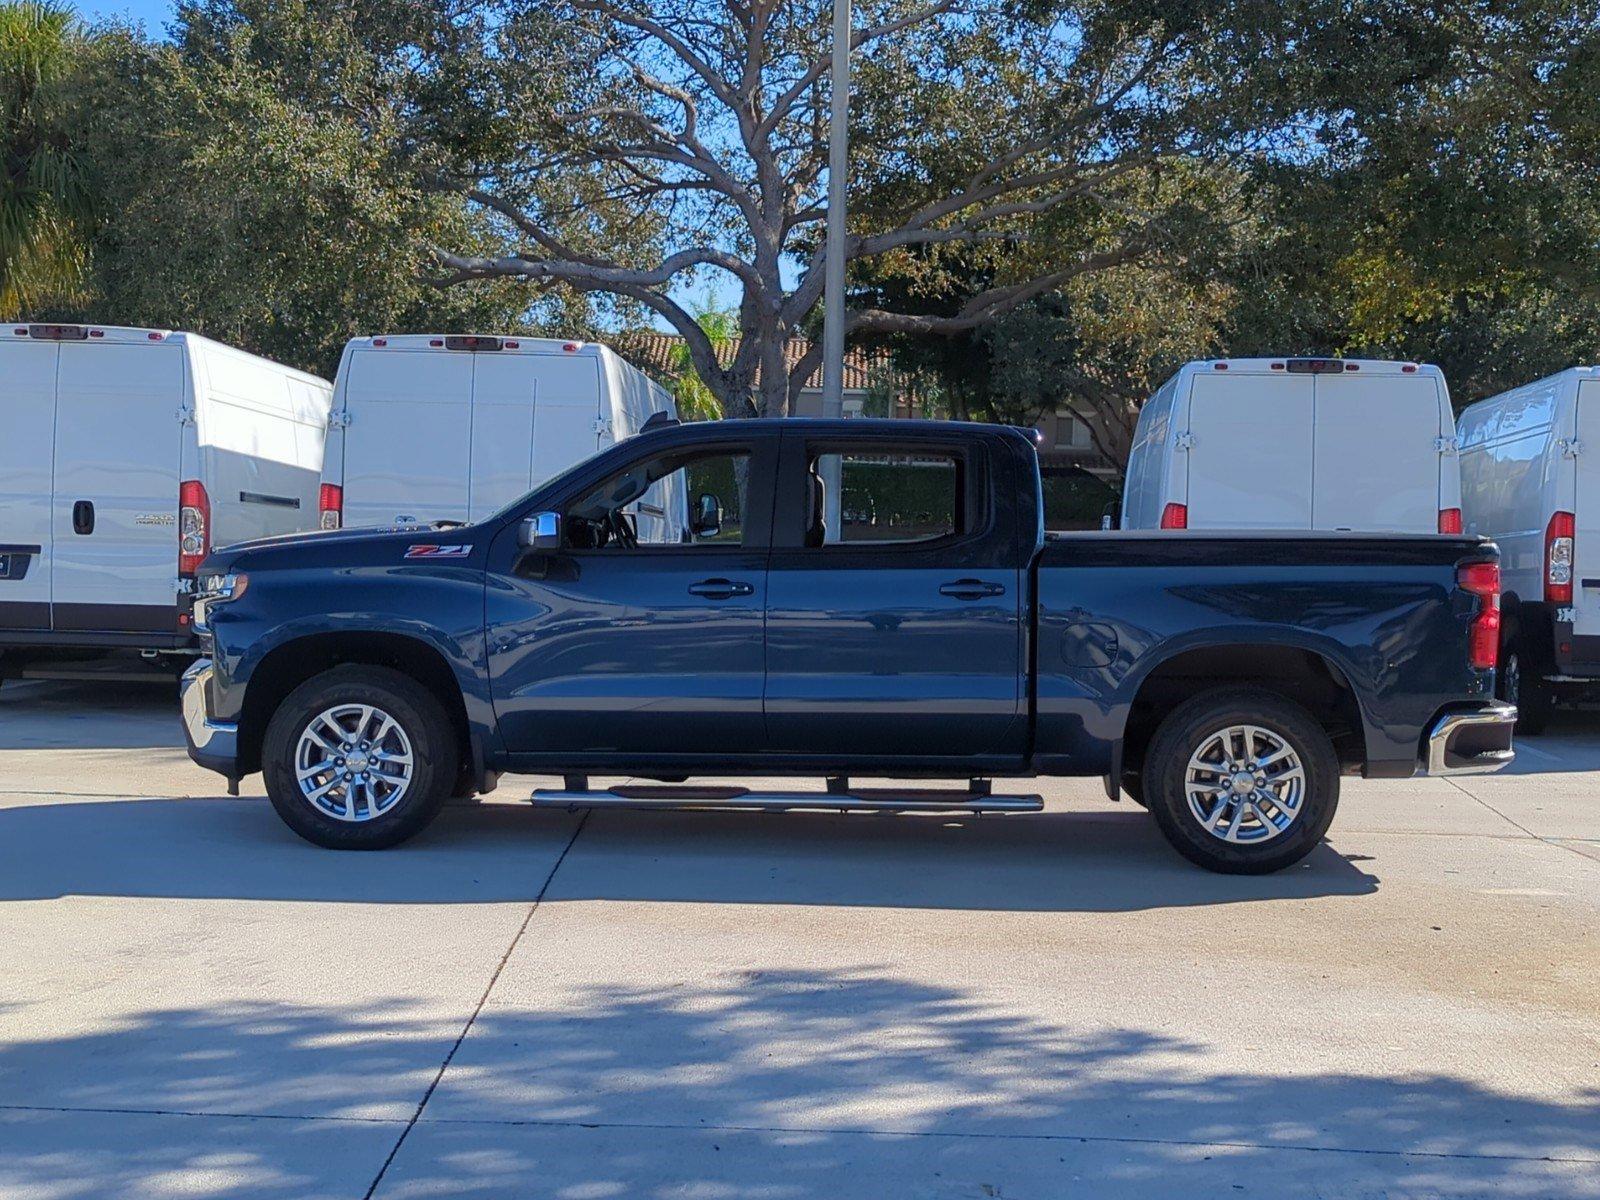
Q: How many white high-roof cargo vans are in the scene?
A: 4